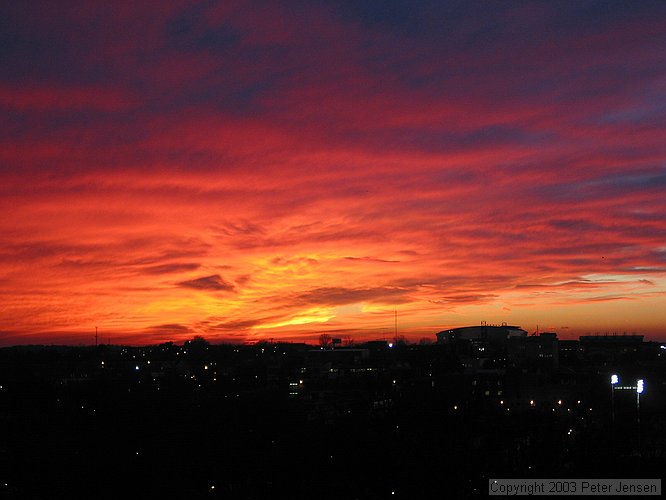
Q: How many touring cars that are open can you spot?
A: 0